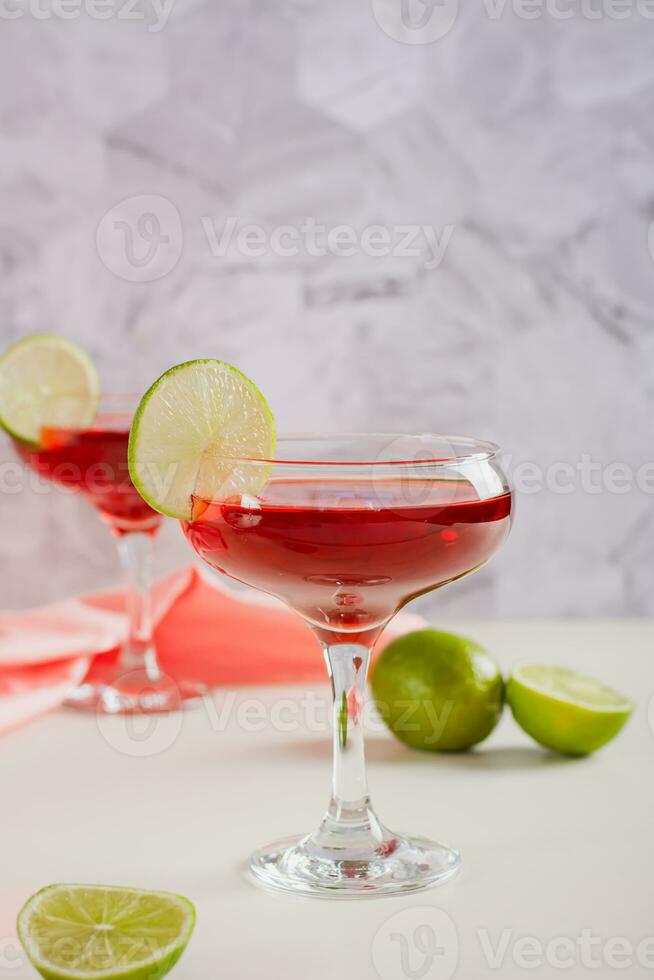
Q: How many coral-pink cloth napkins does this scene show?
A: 1